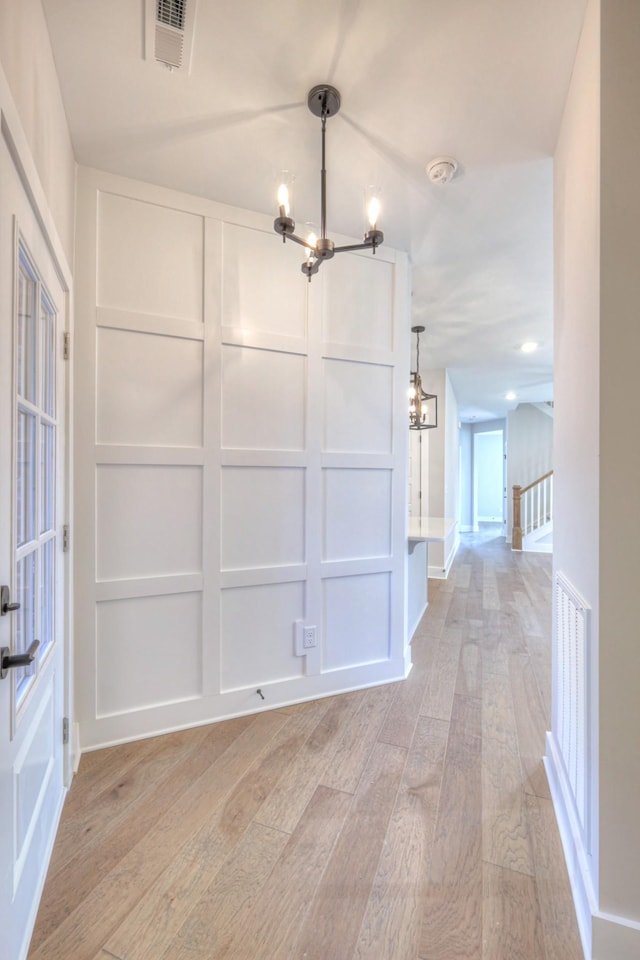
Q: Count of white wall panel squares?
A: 12